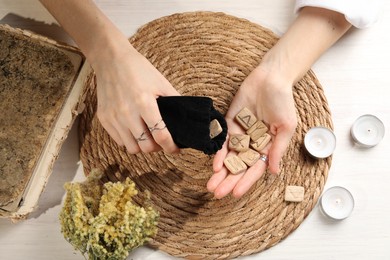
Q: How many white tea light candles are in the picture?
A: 3